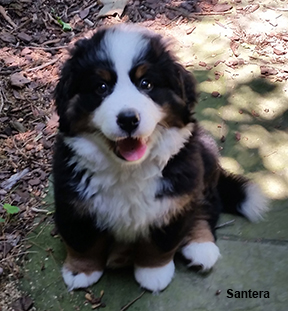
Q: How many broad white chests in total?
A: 1